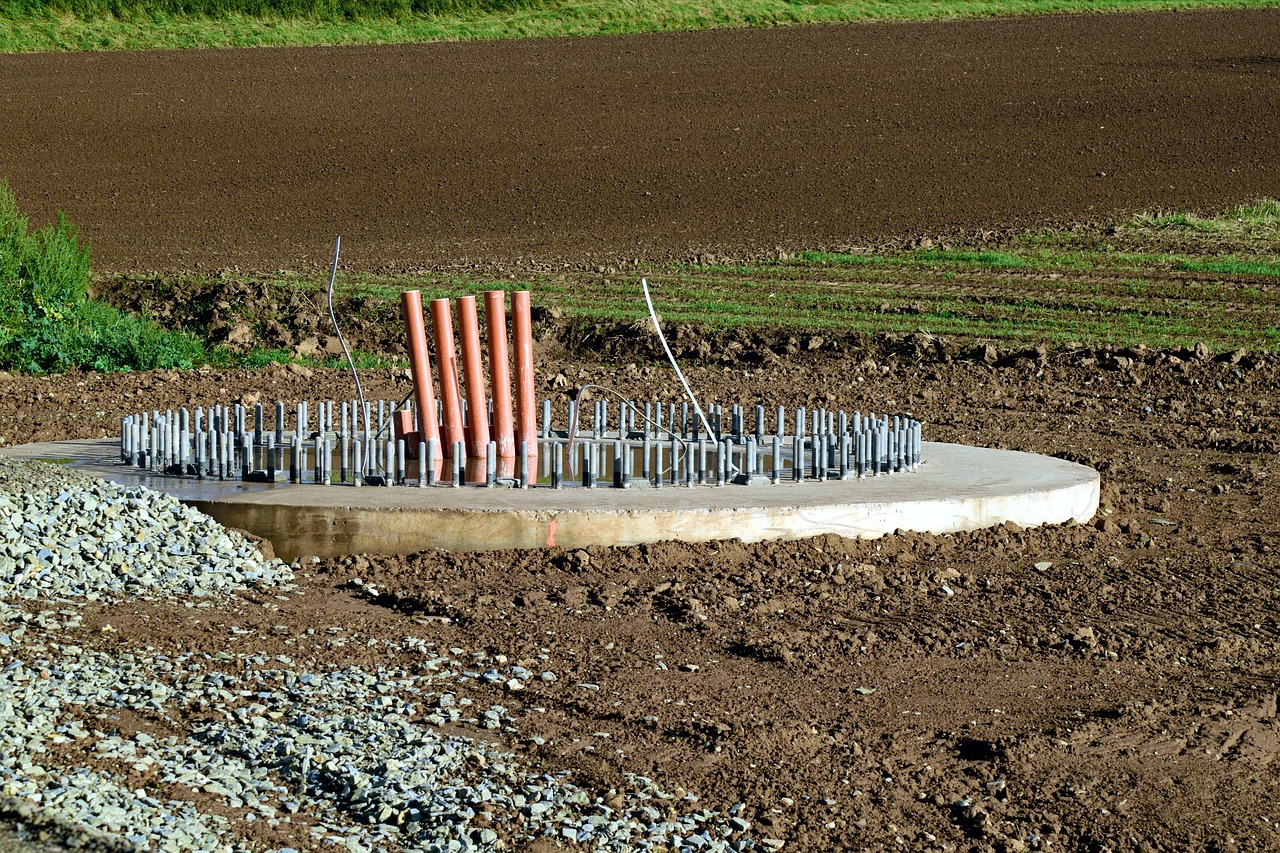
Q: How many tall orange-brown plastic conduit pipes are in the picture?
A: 5